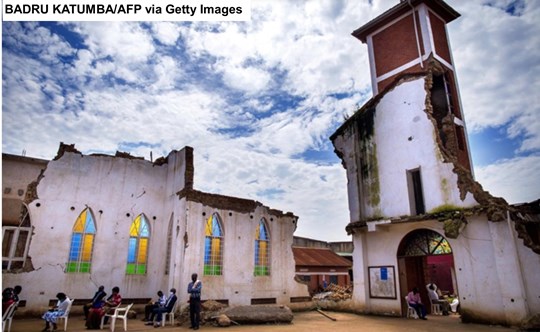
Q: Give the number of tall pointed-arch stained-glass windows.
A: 4